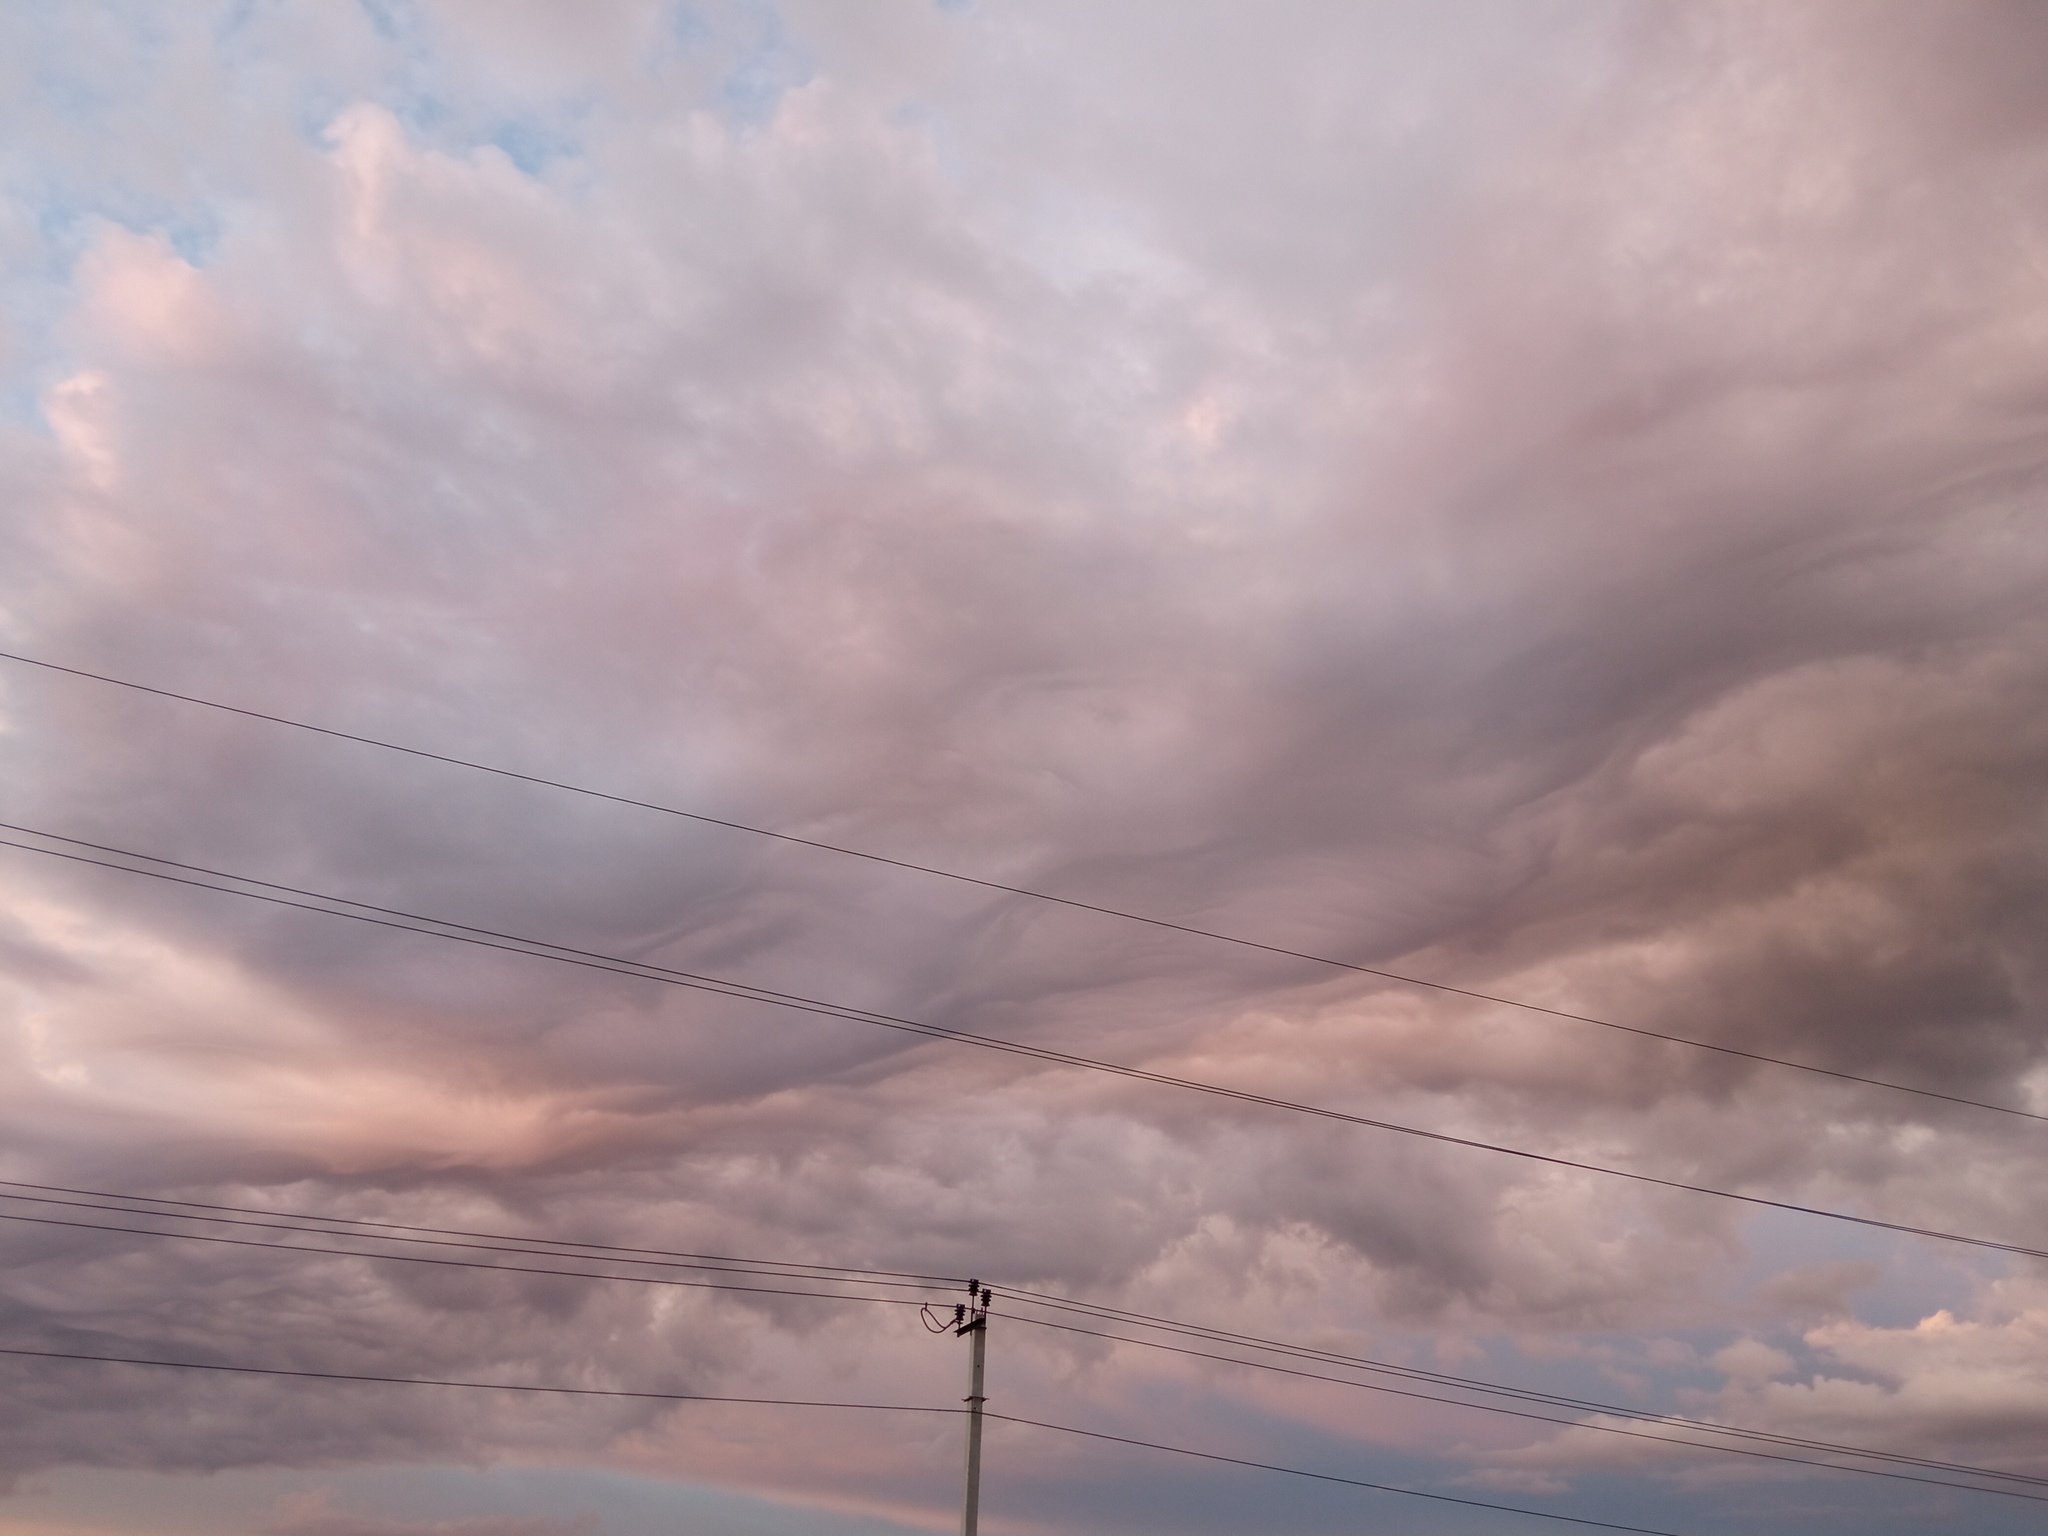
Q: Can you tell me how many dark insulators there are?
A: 3